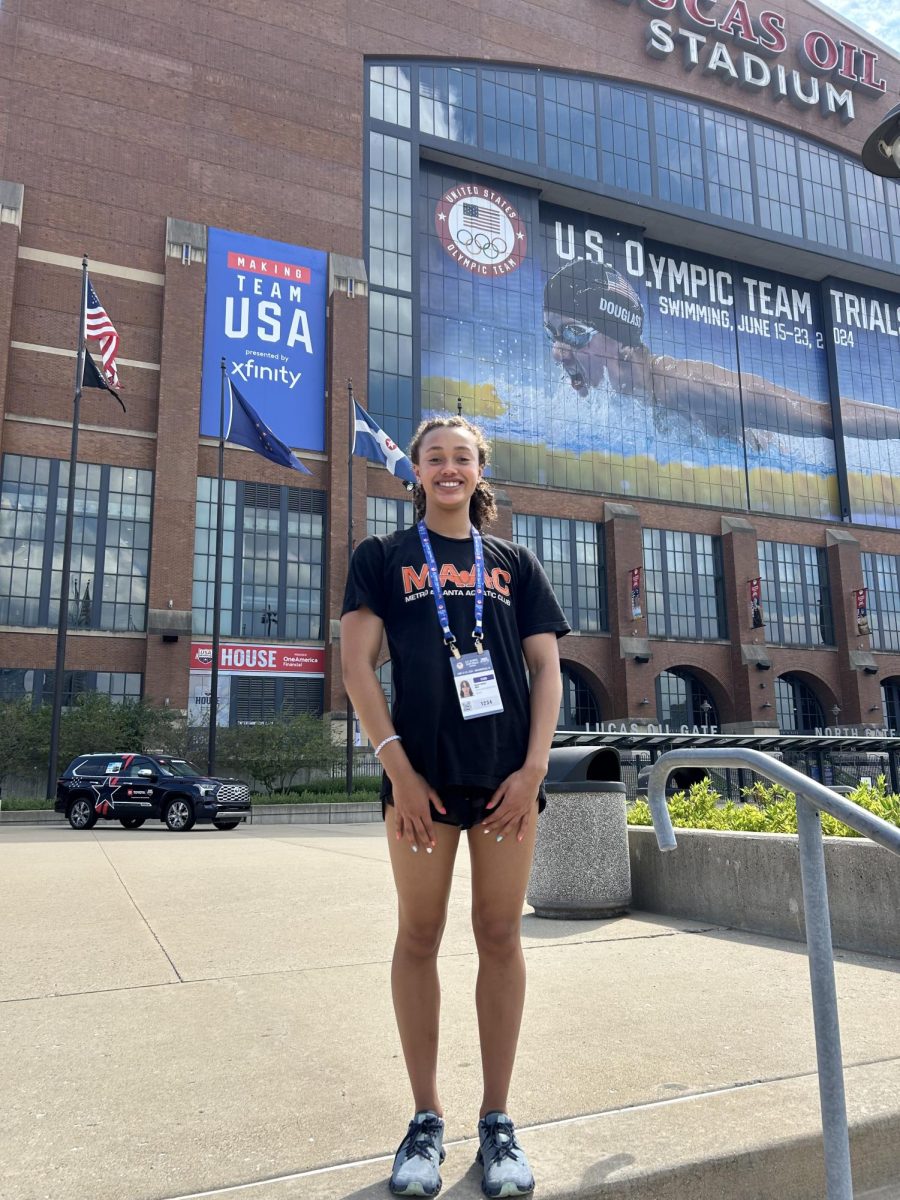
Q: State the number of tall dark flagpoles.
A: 3